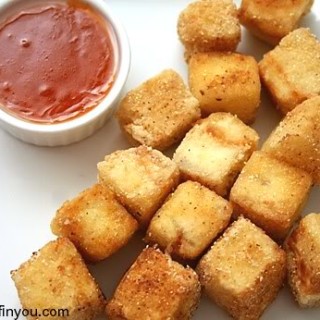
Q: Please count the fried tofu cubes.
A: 15